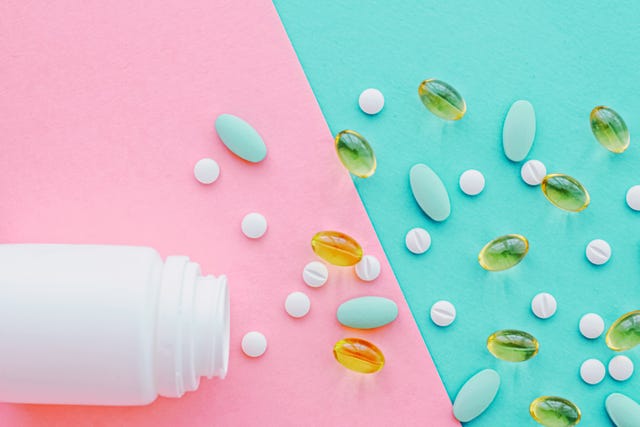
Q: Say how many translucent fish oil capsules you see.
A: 10